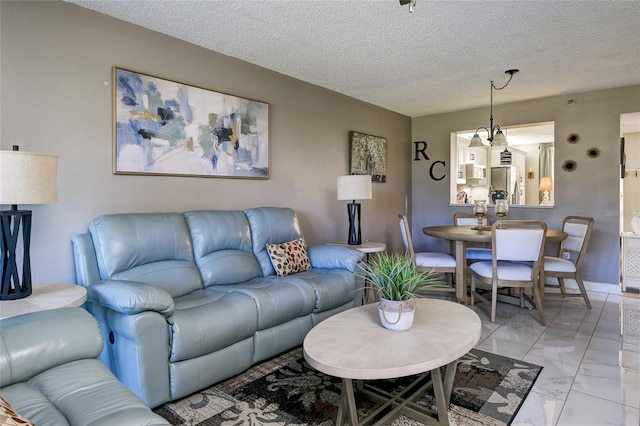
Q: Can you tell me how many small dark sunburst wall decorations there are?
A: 3